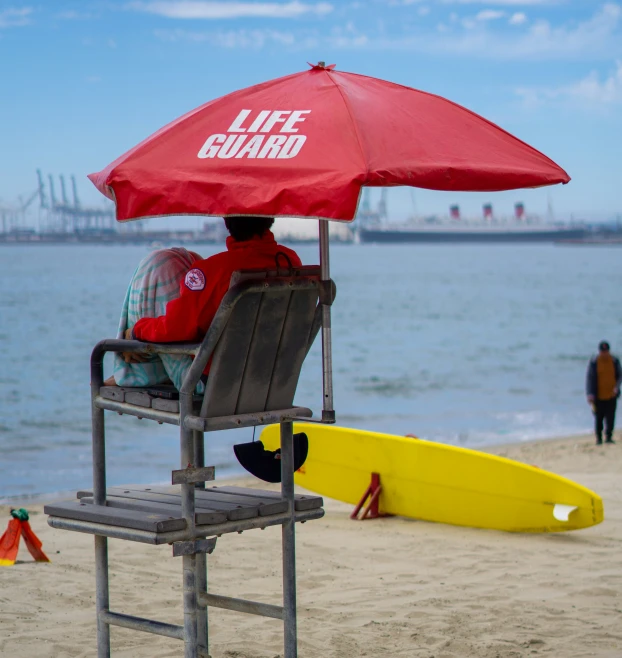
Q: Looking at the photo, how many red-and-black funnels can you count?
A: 3